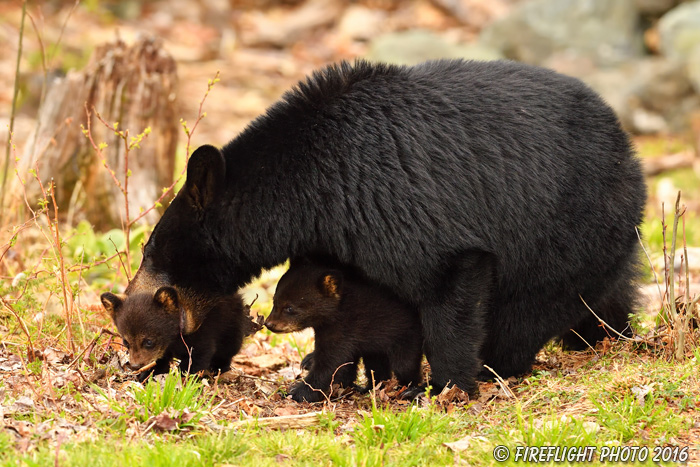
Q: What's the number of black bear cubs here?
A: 2